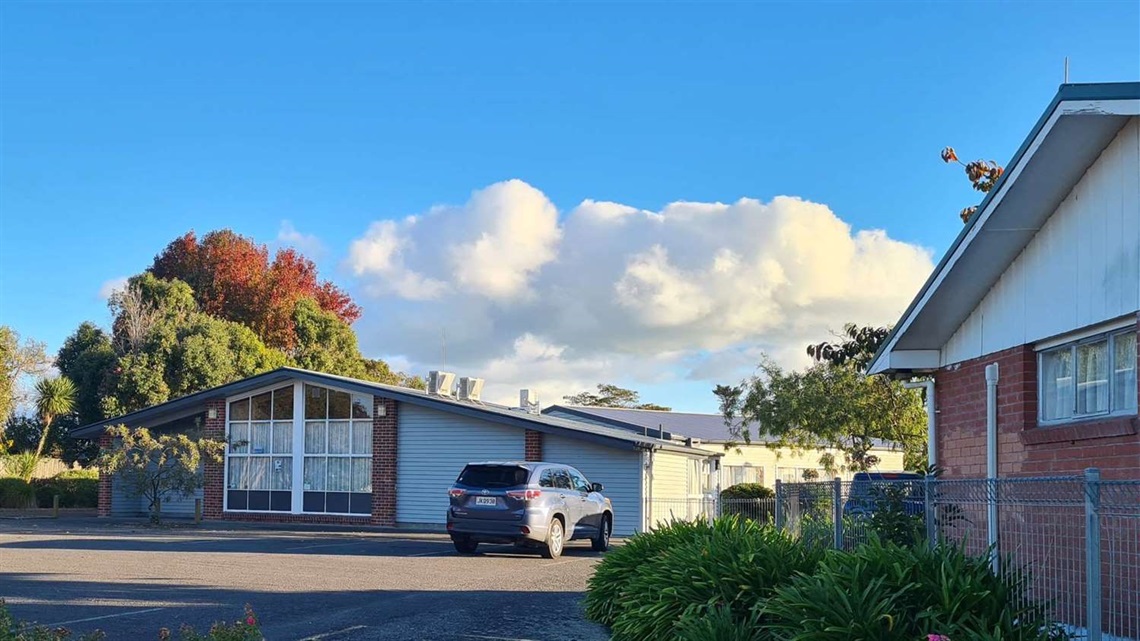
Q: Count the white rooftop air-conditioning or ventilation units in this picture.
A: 3